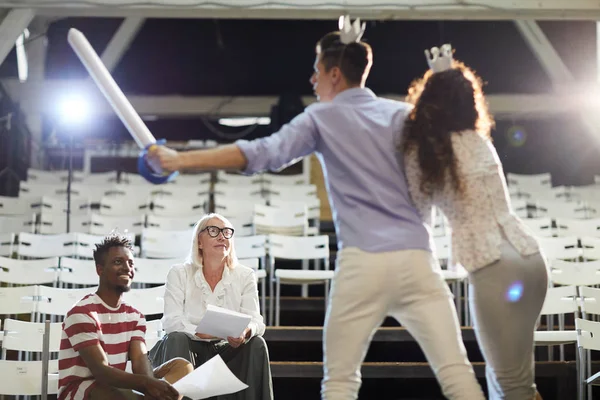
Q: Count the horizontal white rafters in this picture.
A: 2